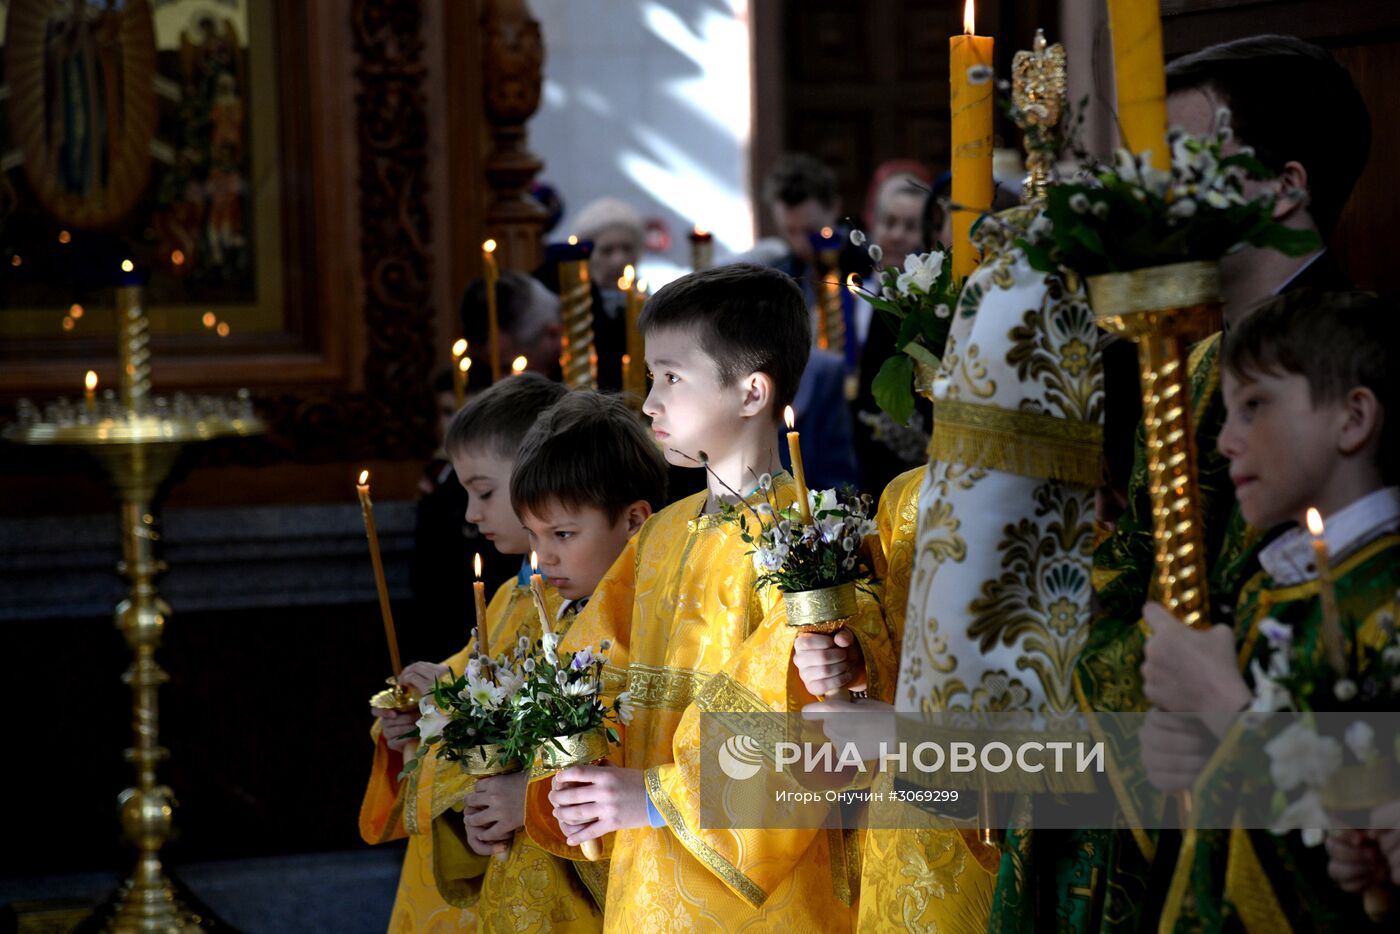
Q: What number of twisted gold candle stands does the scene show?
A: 4